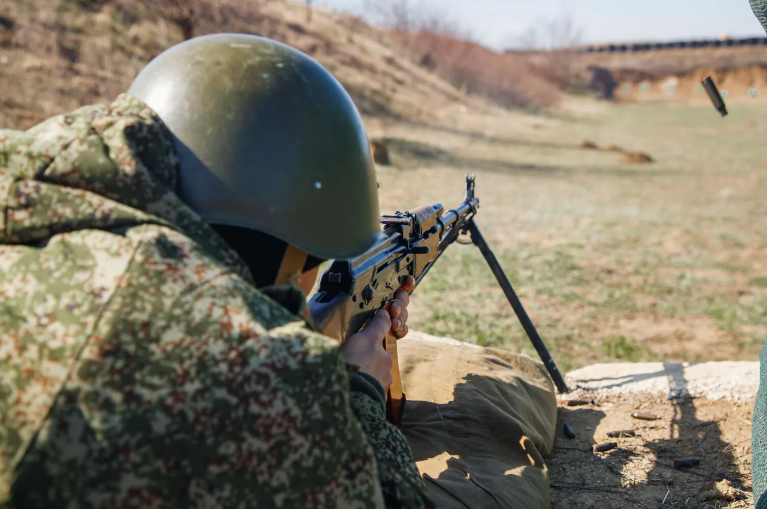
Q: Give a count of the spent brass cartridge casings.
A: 7